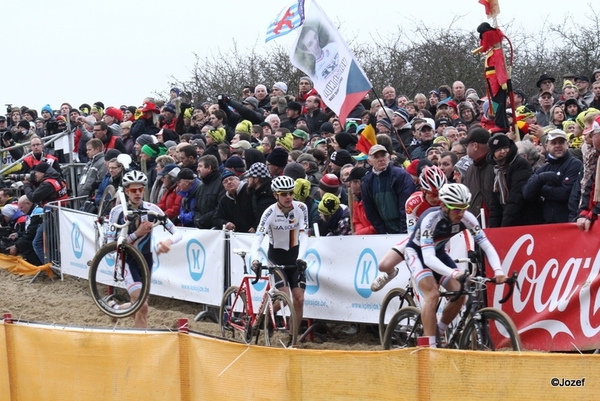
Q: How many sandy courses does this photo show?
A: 1